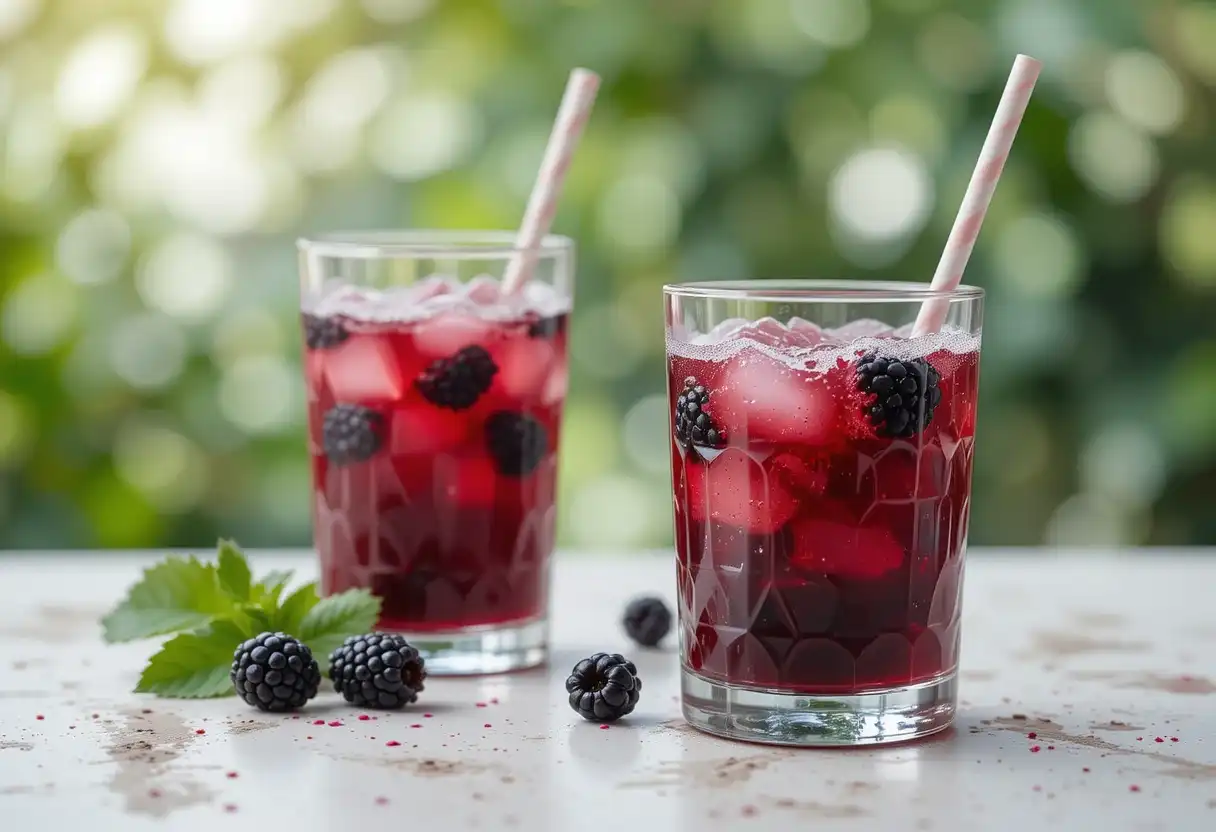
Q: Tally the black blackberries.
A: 11